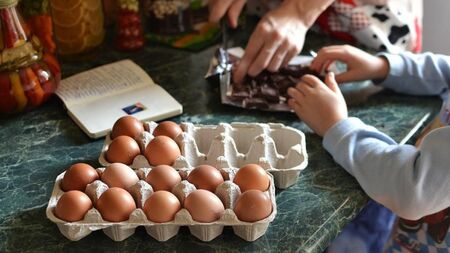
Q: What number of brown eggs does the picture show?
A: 14